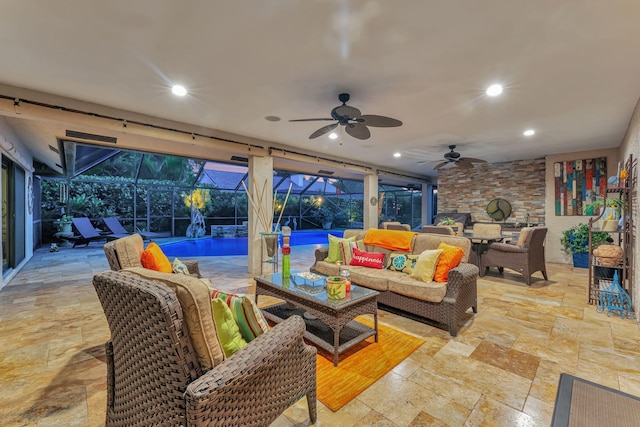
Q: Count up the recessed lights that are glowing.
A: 5